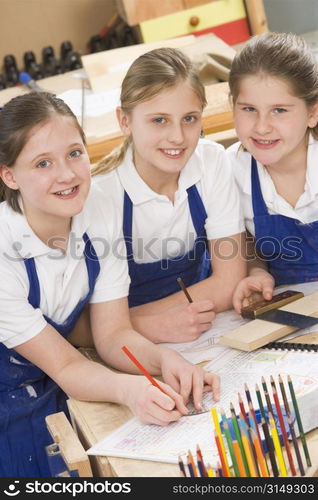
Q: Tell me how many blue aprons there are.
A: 3